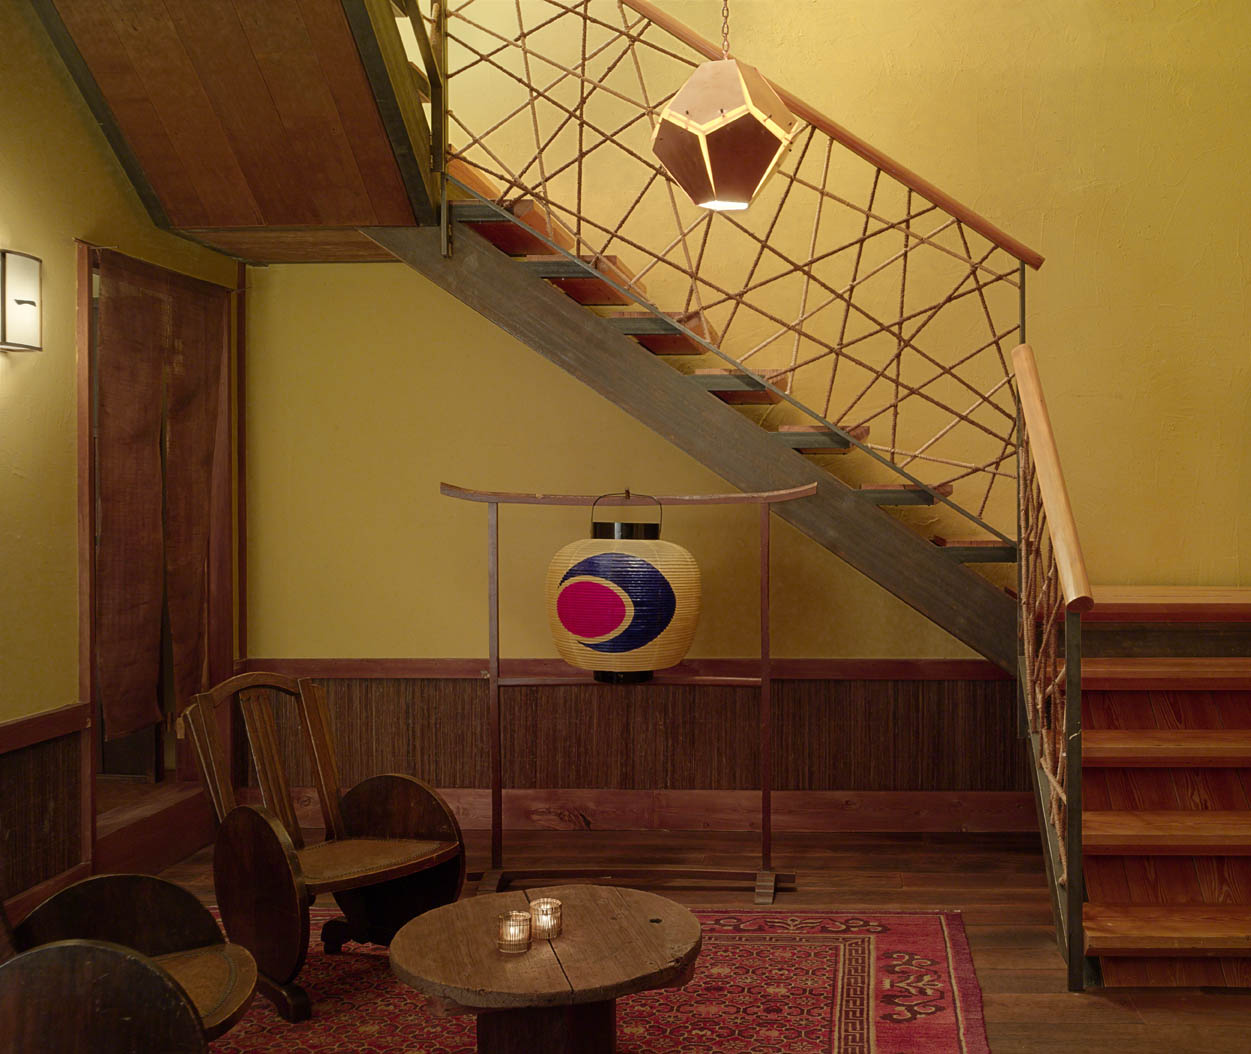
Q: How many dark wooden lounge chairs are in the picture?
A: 2